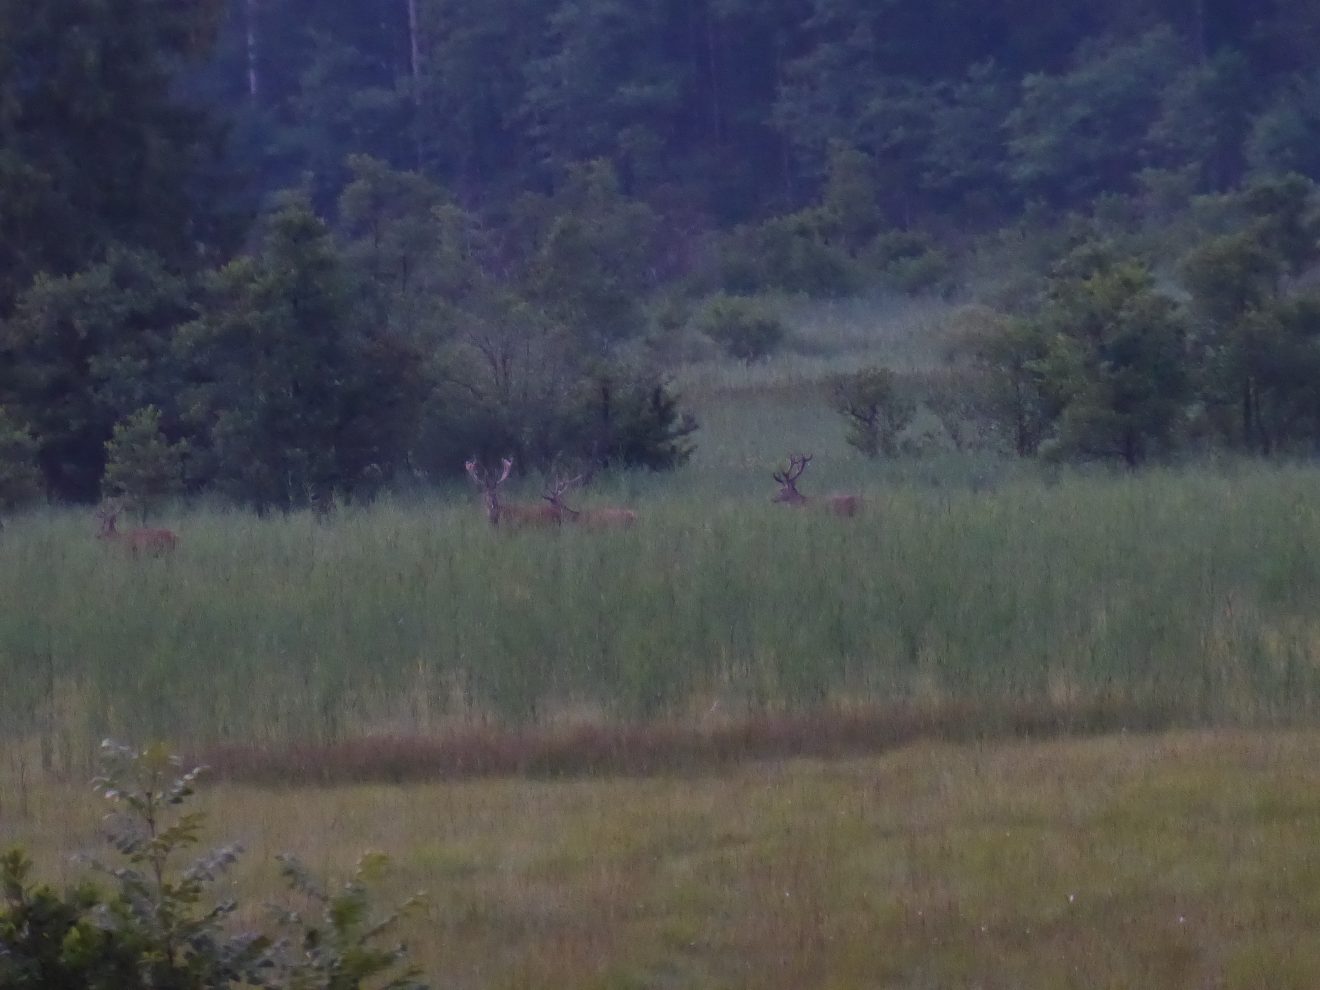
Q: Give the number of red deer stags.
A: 4